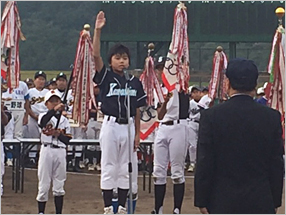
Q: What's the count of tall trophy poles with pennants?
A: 6